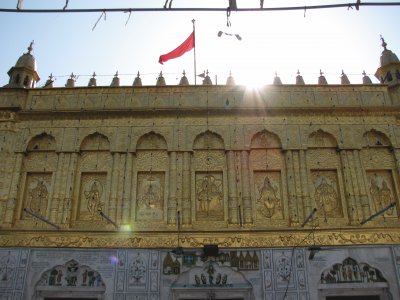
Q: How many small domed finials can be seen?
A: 14